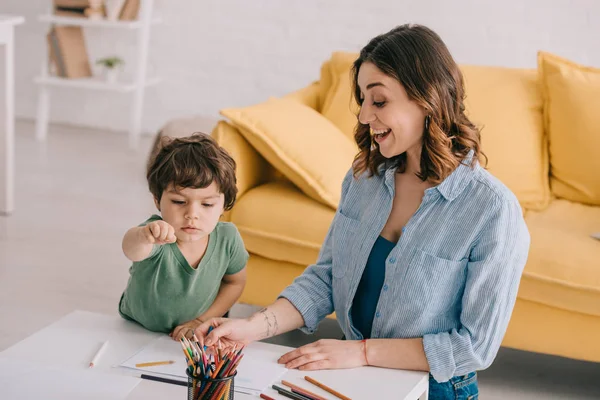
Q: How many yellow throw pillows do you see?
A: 2